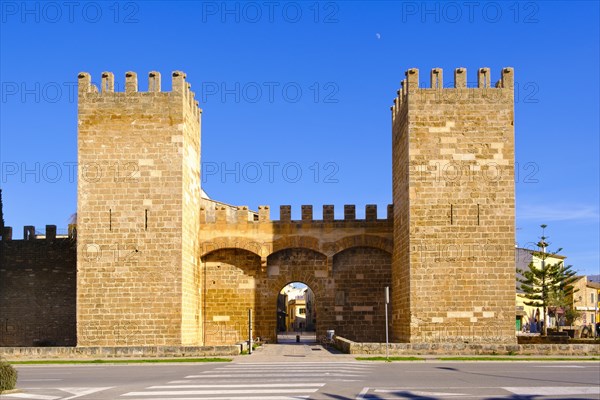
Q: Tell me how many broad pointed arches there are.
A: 3